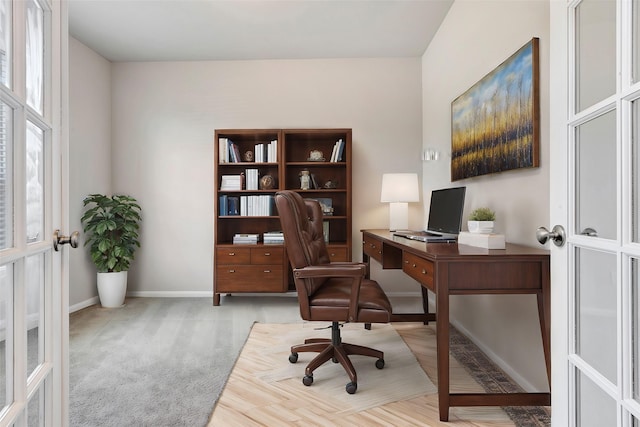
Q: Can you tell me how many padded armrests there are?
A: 2